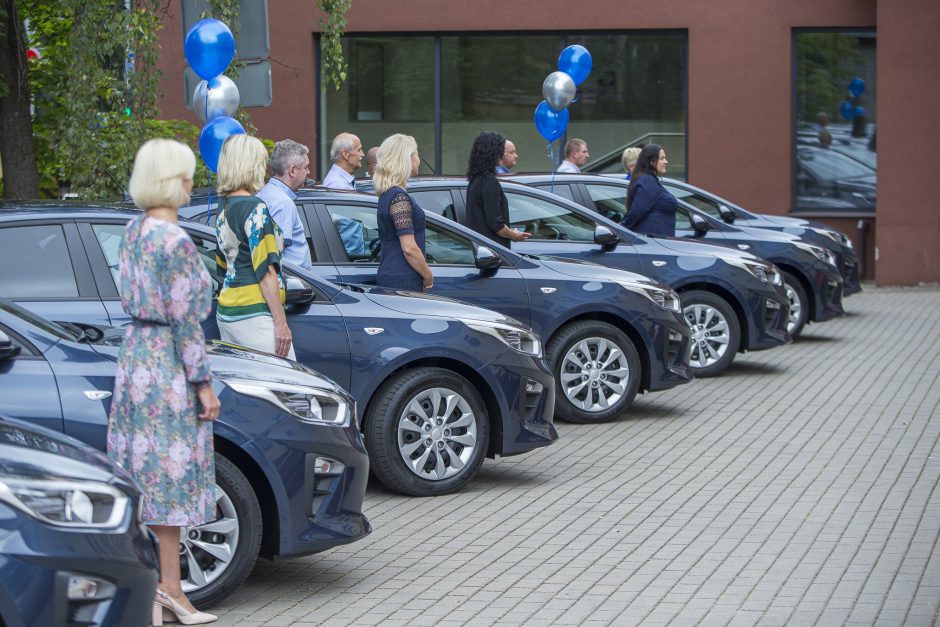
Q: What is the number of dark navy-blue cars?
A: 7